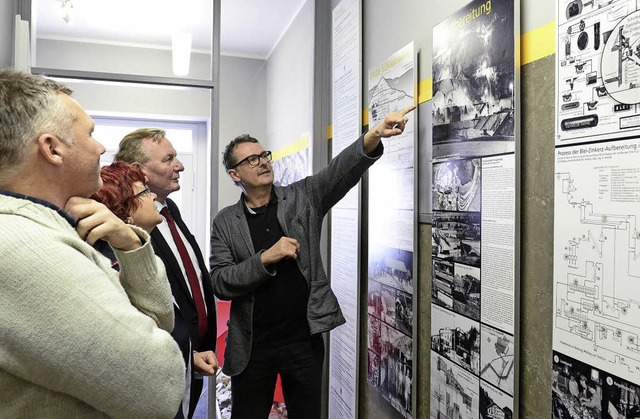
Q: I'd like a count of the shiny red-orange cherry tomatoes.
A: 0